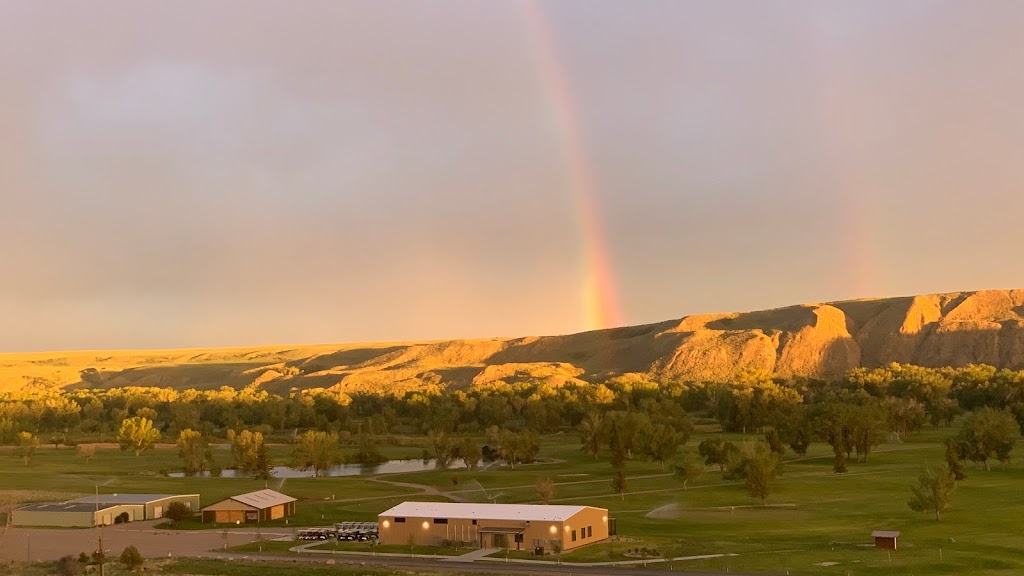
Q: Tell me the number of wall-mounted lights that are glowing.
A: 5